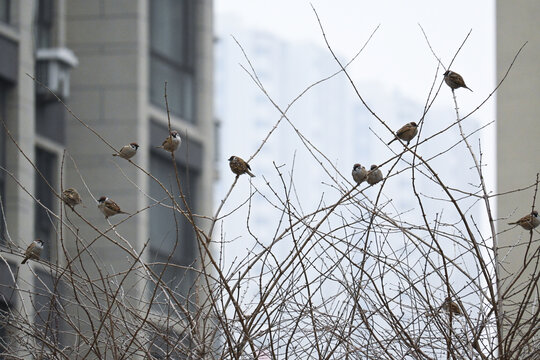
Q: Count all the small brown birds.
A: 12